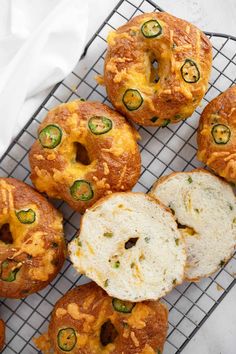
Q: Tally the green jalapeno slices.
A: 11